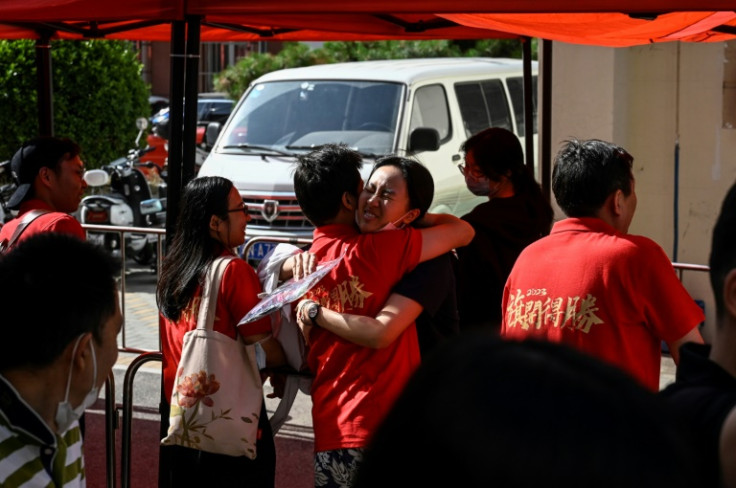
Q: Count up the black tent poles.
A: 5